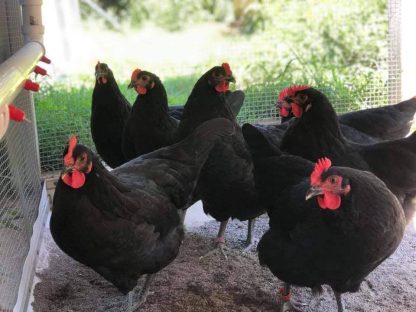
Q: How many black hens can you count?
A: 7